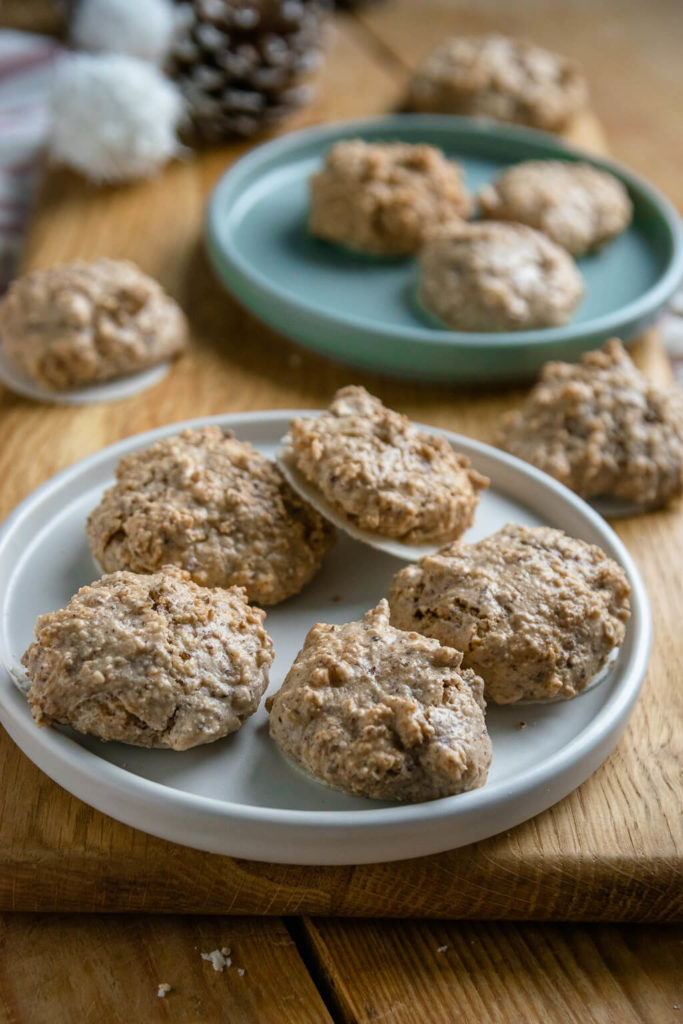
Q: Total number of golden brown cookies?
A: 11